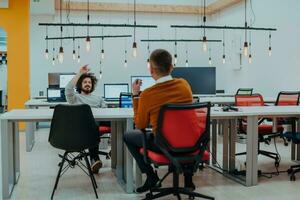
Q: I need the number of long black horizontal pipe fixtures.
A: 4